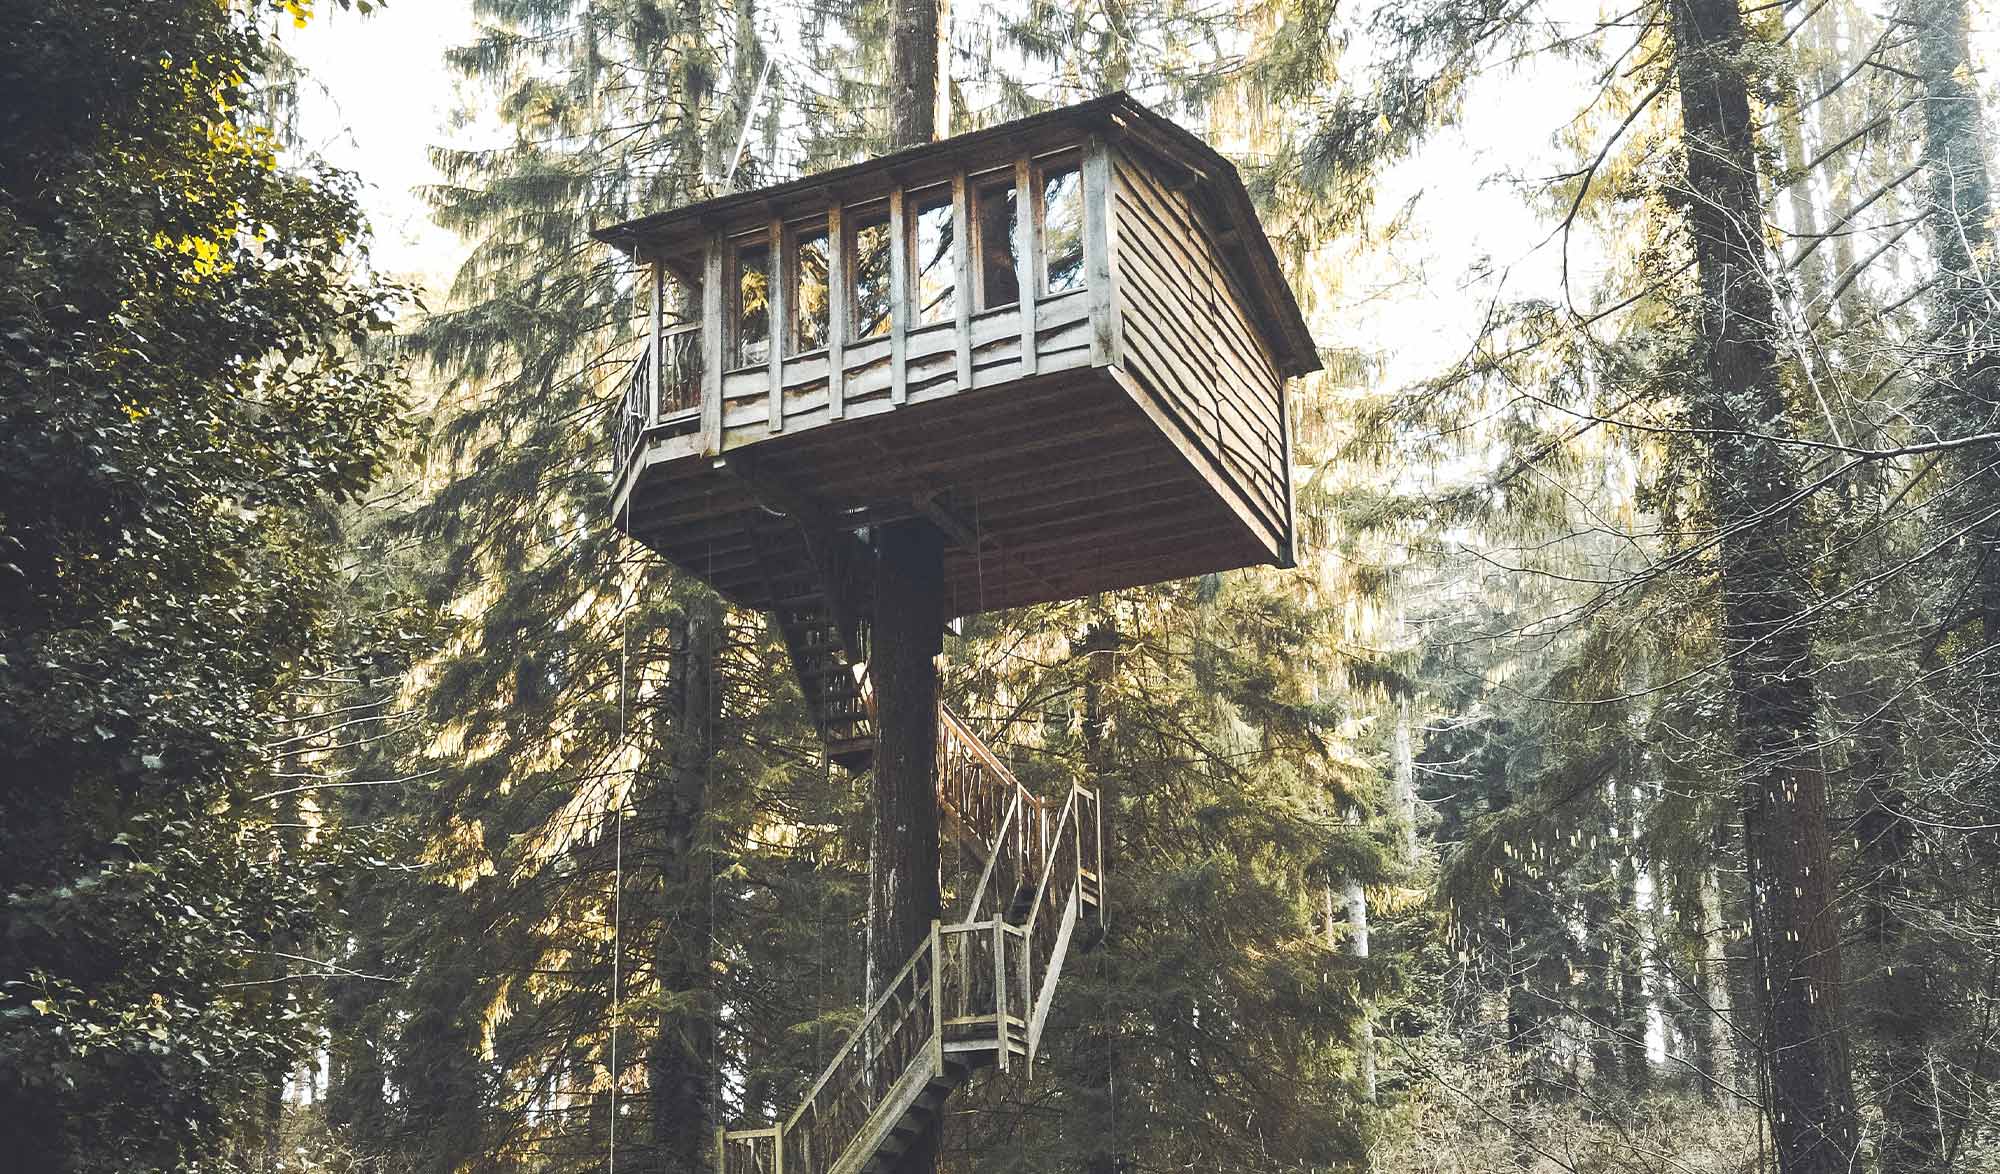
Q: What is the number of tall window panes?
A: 6